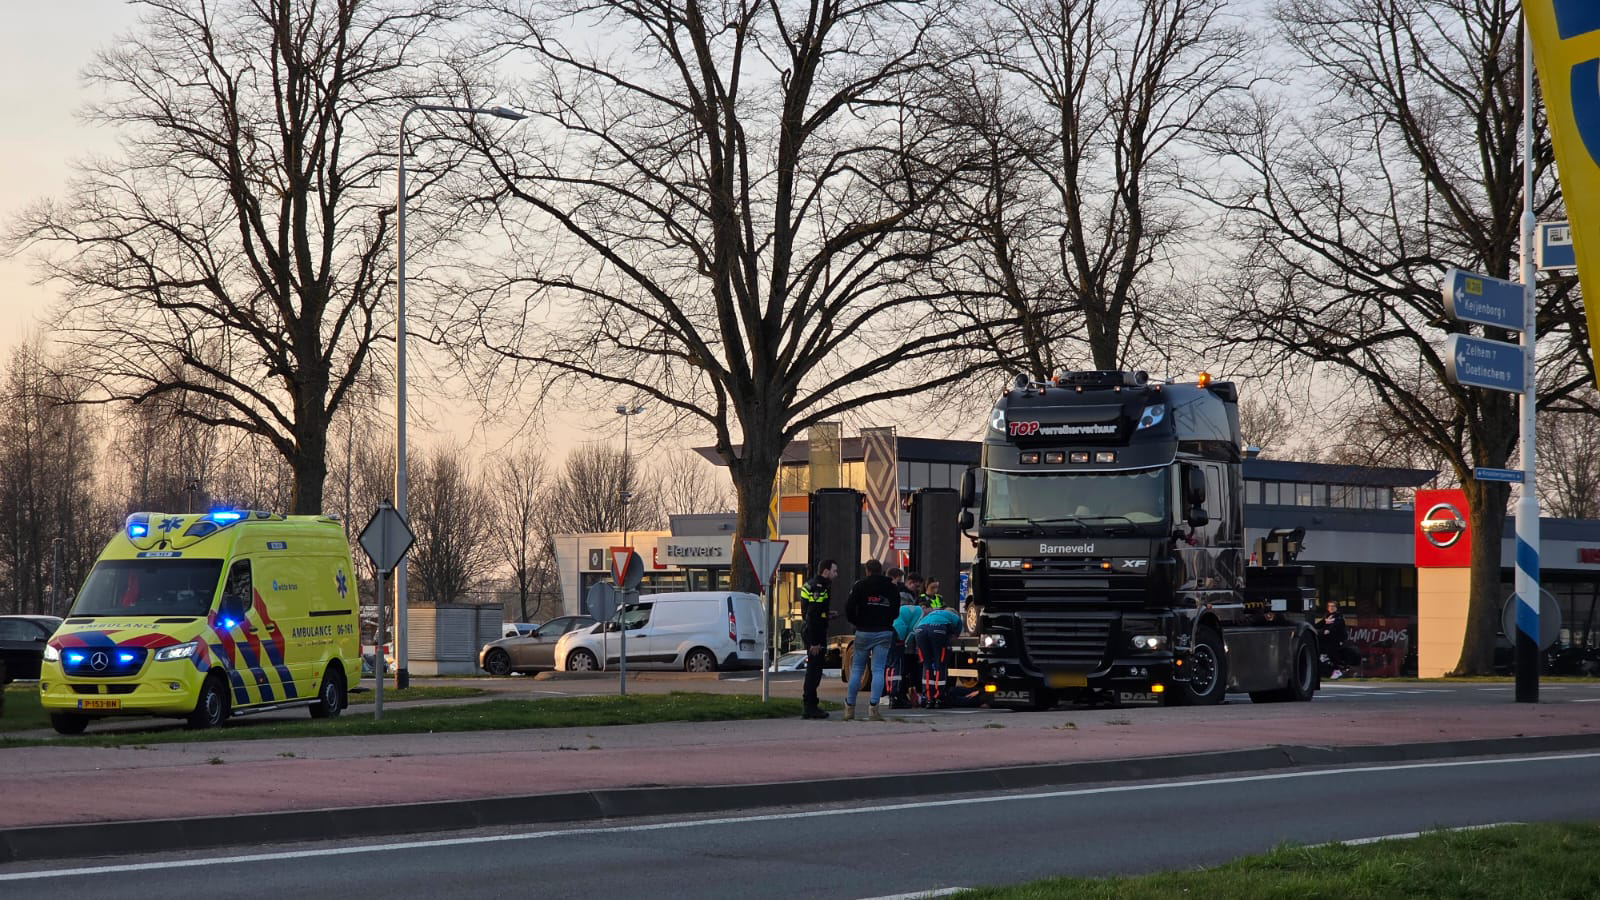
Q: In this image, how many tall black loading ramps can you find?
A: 2